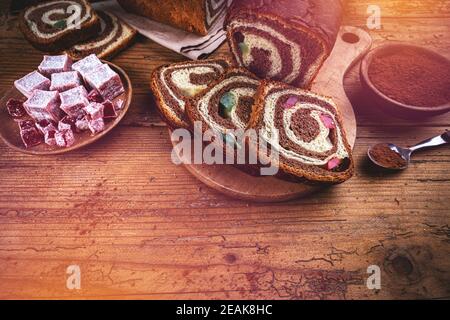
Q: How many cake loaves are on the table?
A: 2